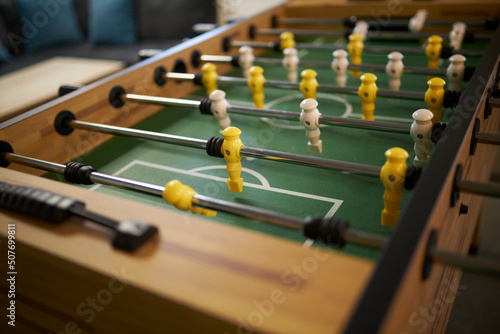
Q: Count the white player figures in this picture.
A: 11